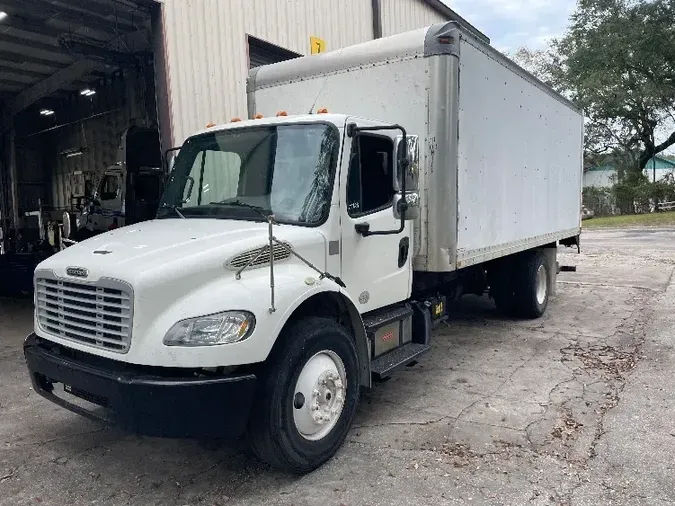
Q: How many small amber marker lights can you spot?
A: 5